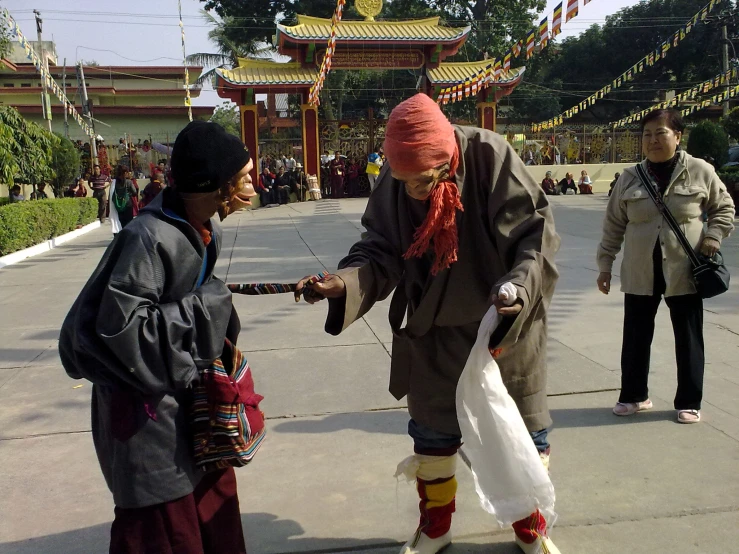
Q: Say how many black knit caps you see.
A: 1